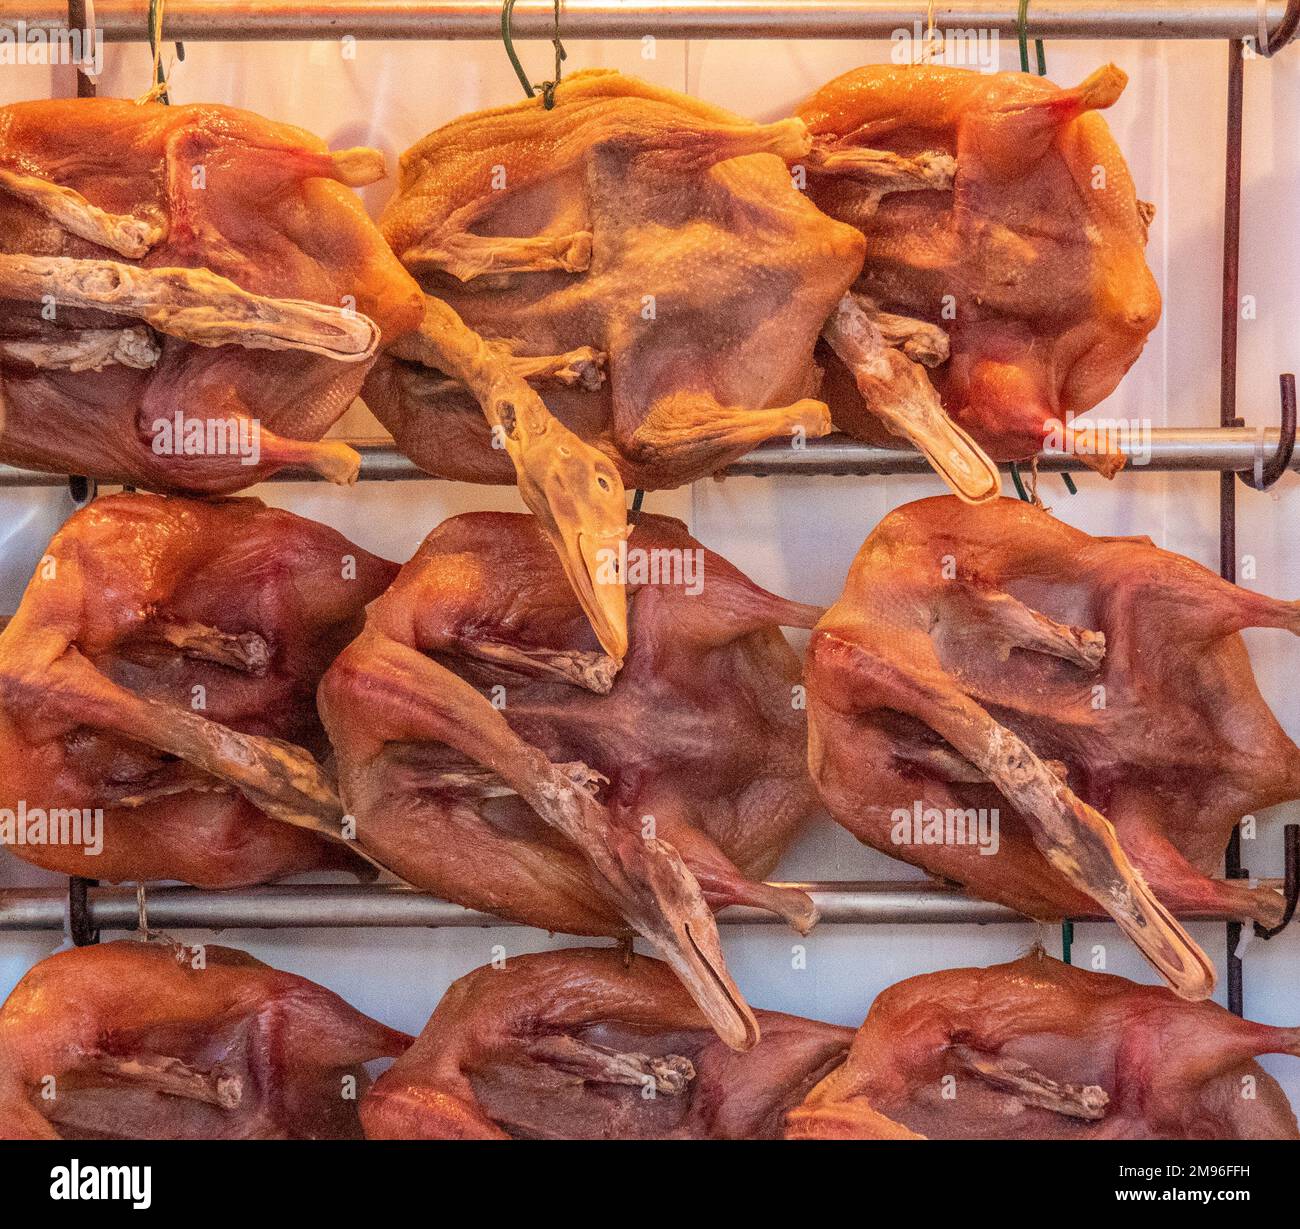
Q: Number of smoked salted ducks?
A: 9